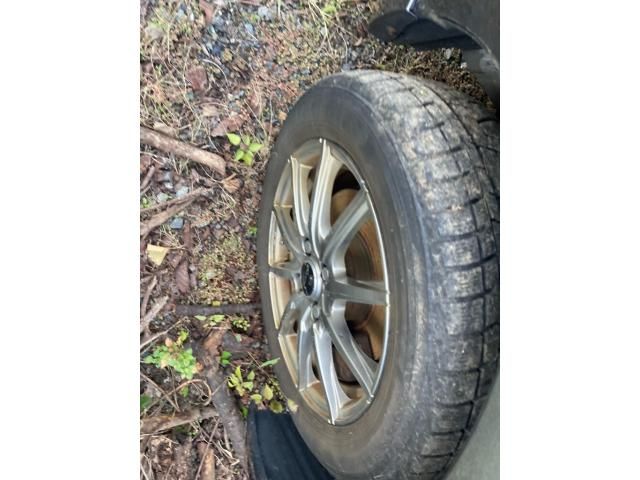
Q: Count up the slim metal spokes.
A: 10